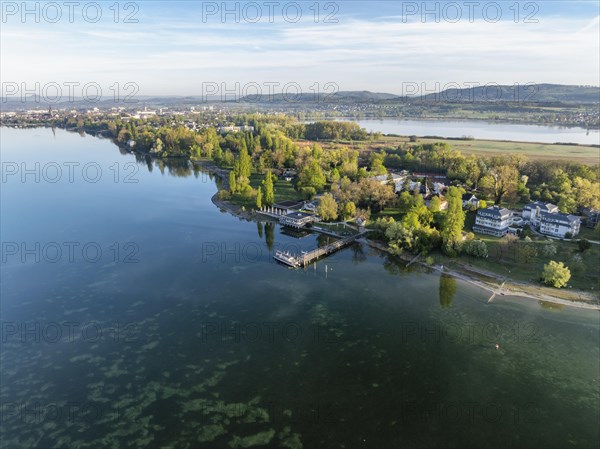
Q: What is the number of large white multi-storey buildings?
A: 3